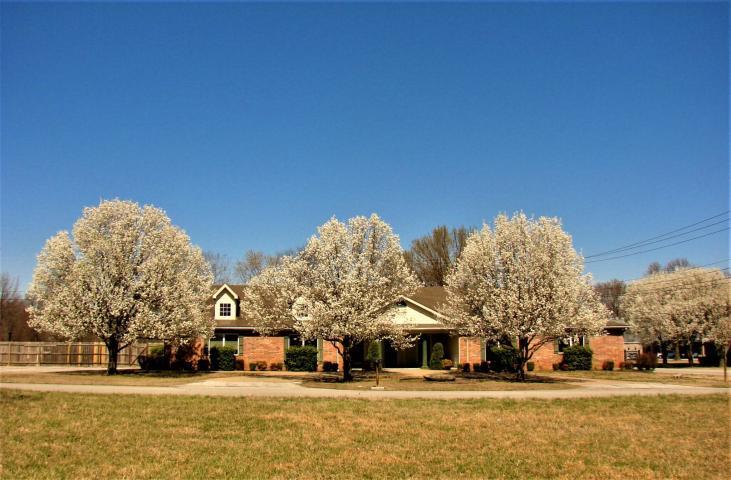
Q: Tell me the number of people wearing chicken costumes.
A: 0